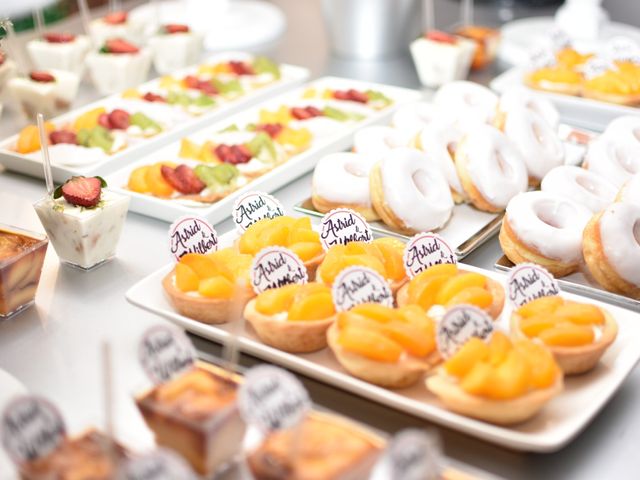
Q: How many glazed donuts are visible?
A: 15